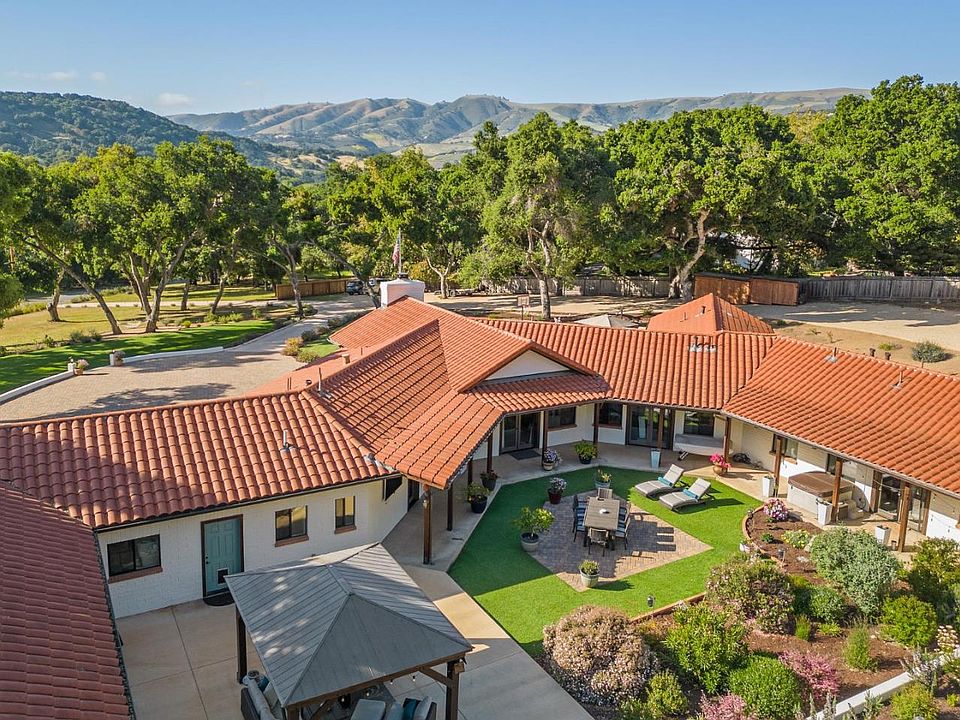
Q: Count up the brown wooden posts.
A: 14